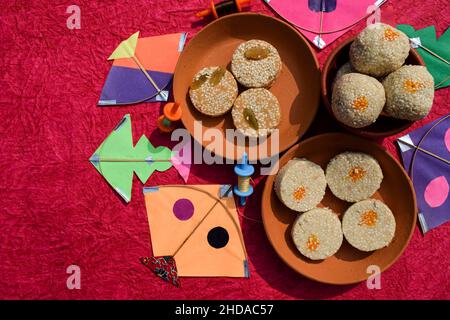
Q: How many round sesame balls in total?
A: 4